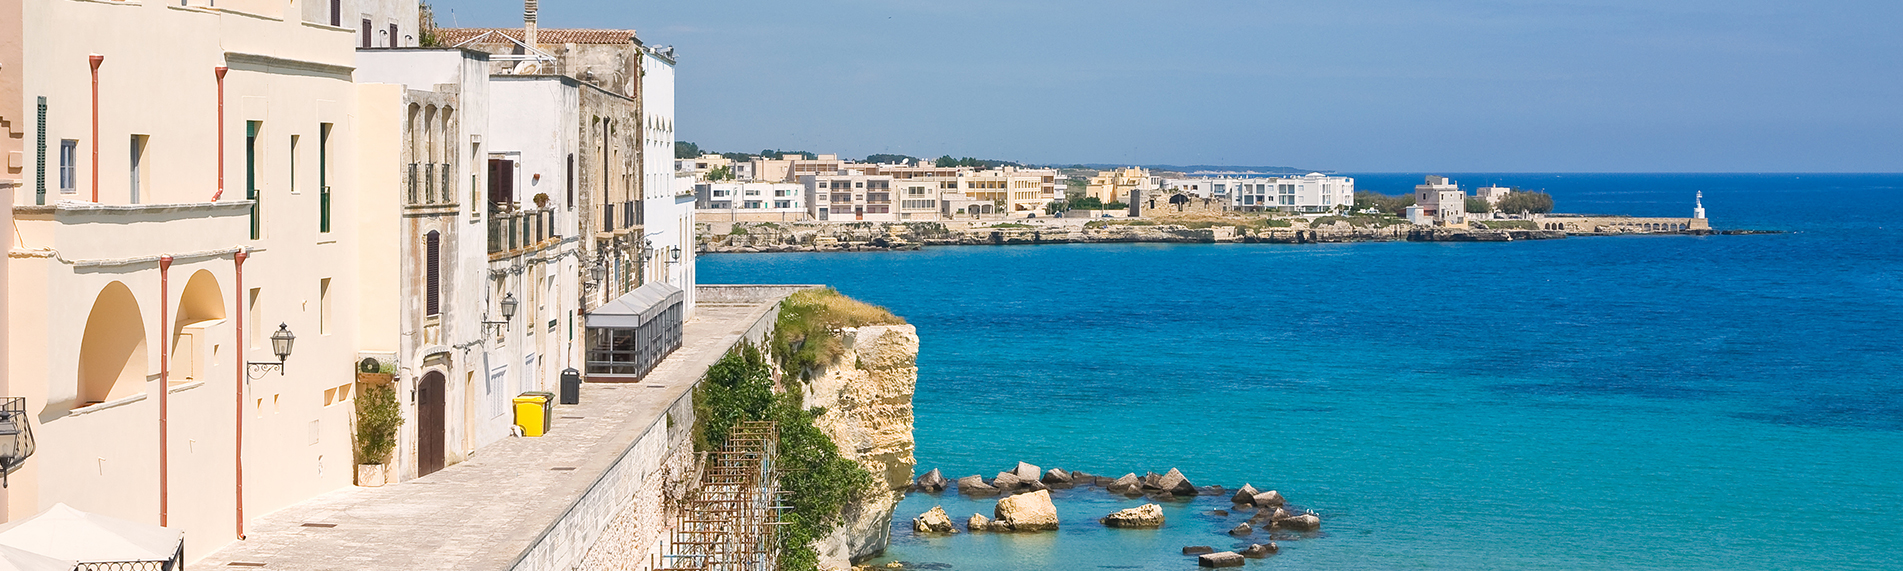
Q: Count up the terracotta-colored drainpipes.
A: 4